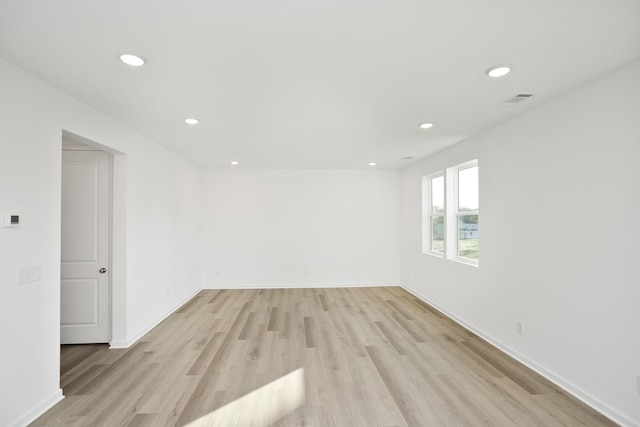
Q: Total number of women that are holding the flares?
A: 0